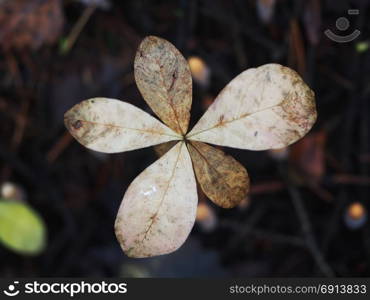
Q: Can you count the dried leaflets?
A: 5